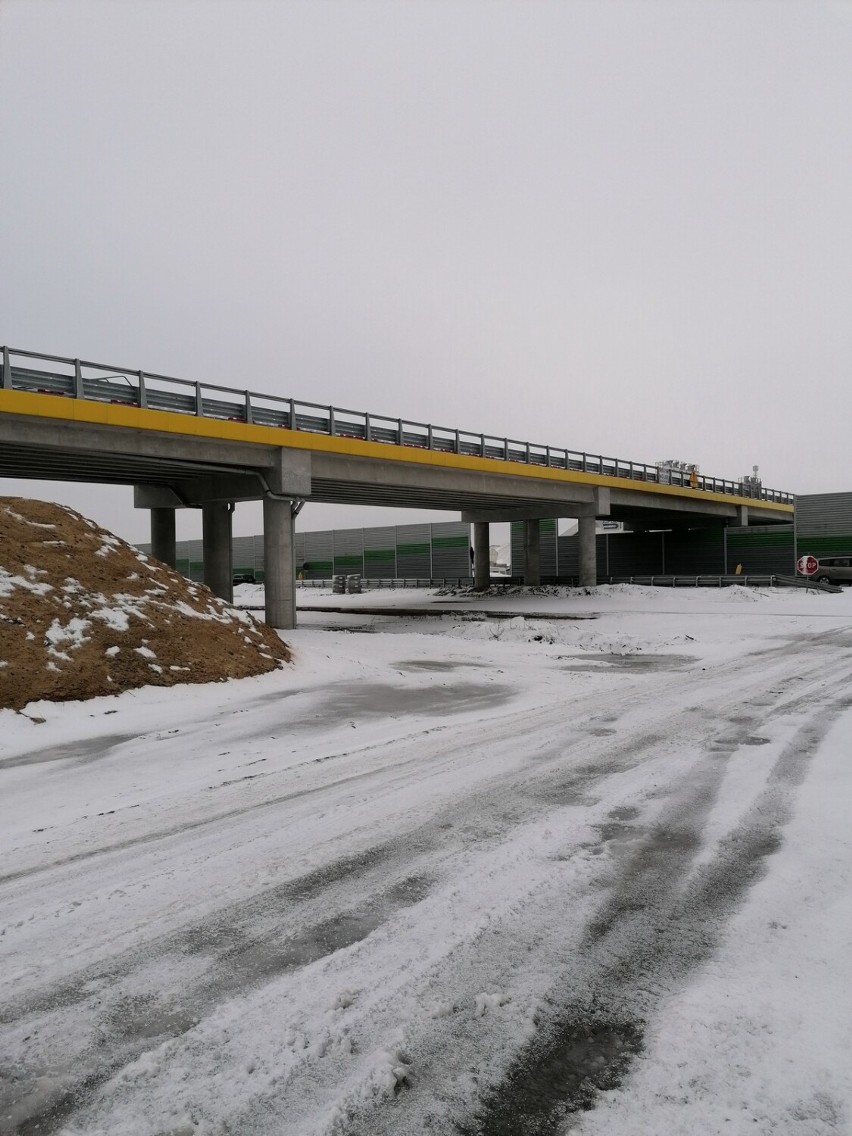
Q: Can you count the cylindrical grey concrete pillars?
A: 6